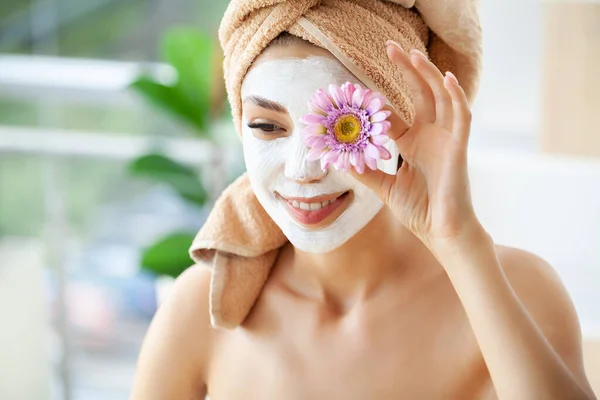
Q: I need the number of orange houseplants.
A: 0